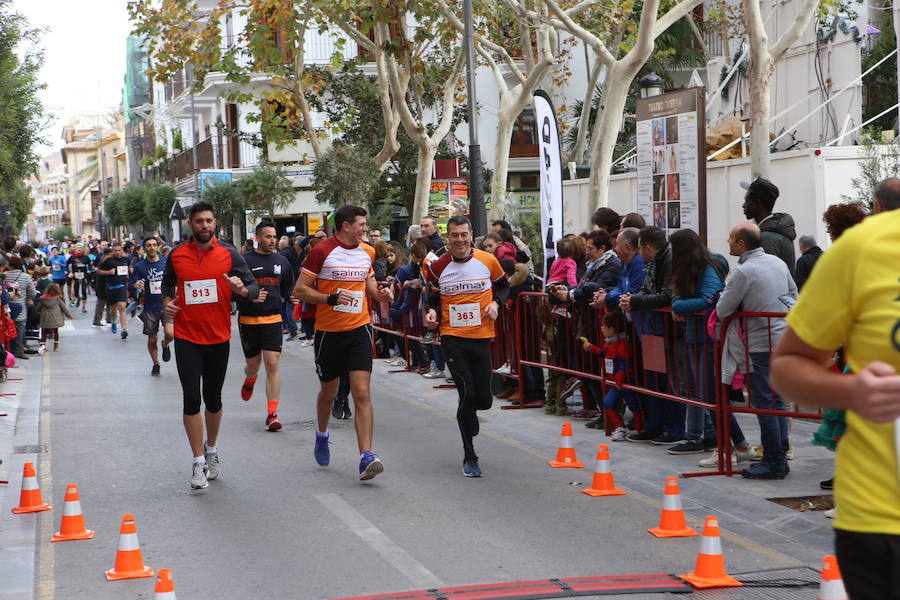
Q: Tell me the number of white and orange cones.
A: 9